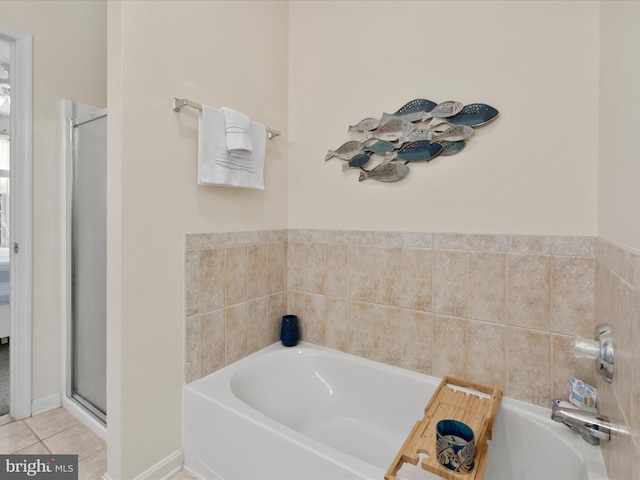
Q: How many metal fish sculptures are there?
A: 13